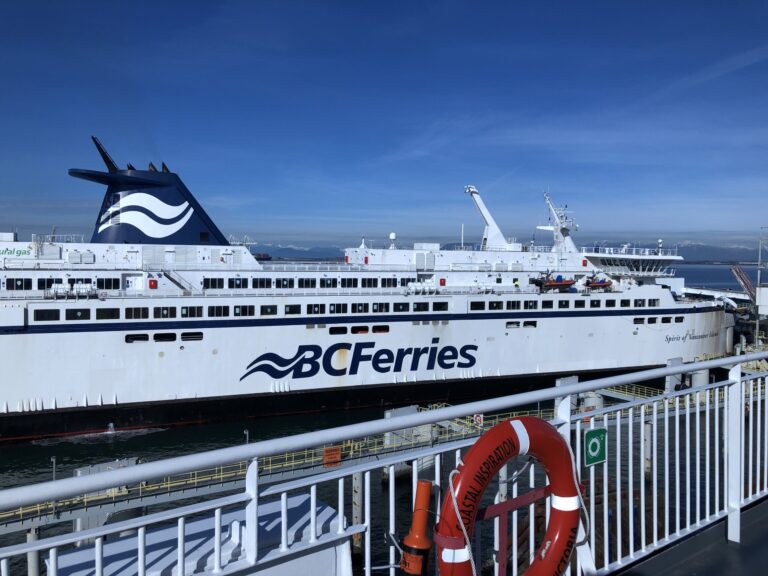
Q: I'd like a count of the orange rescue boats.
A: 2